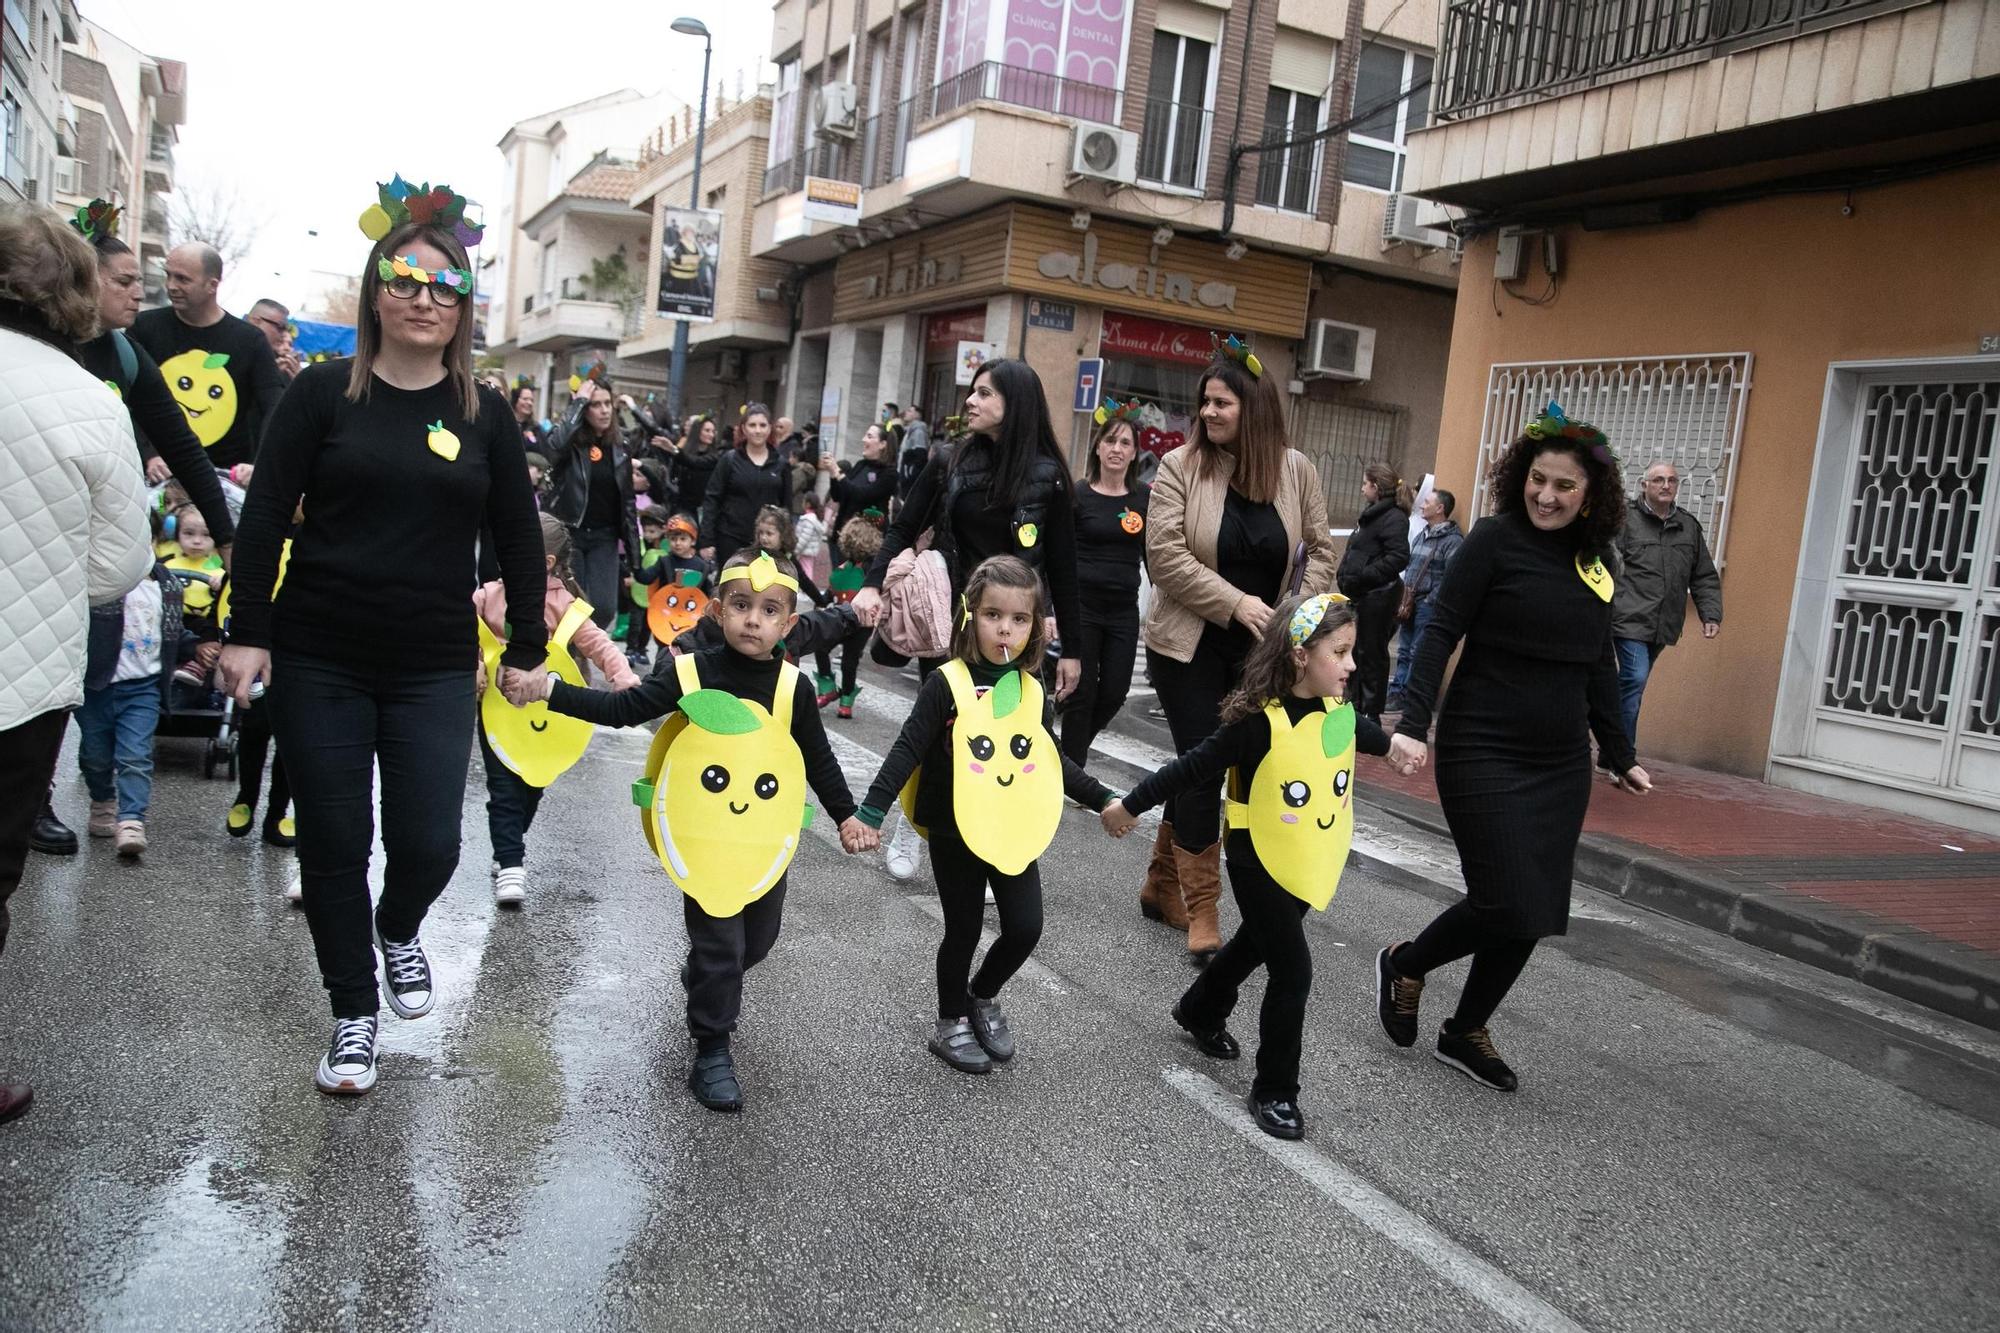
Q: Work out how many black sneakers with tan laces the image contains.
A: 2